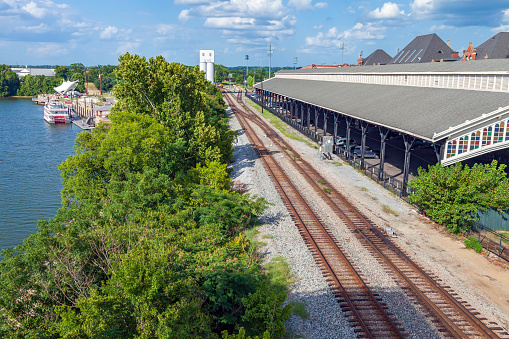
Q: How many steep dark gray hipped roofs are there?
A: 3